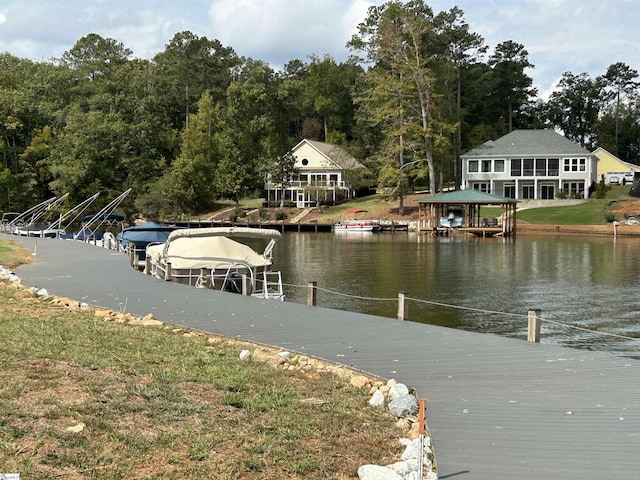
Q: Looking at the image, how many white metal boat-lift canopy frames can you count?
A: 4